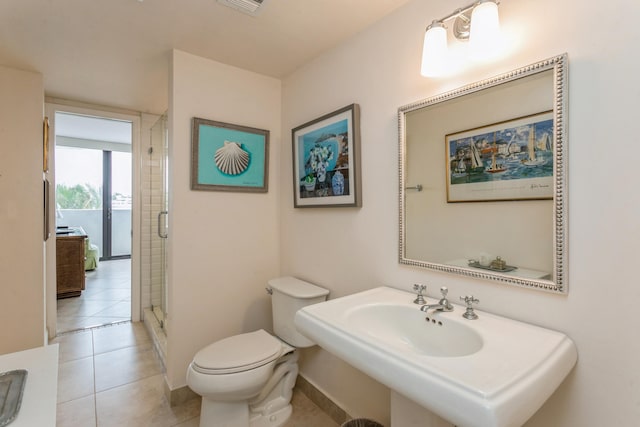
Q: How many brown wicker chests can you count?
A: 1